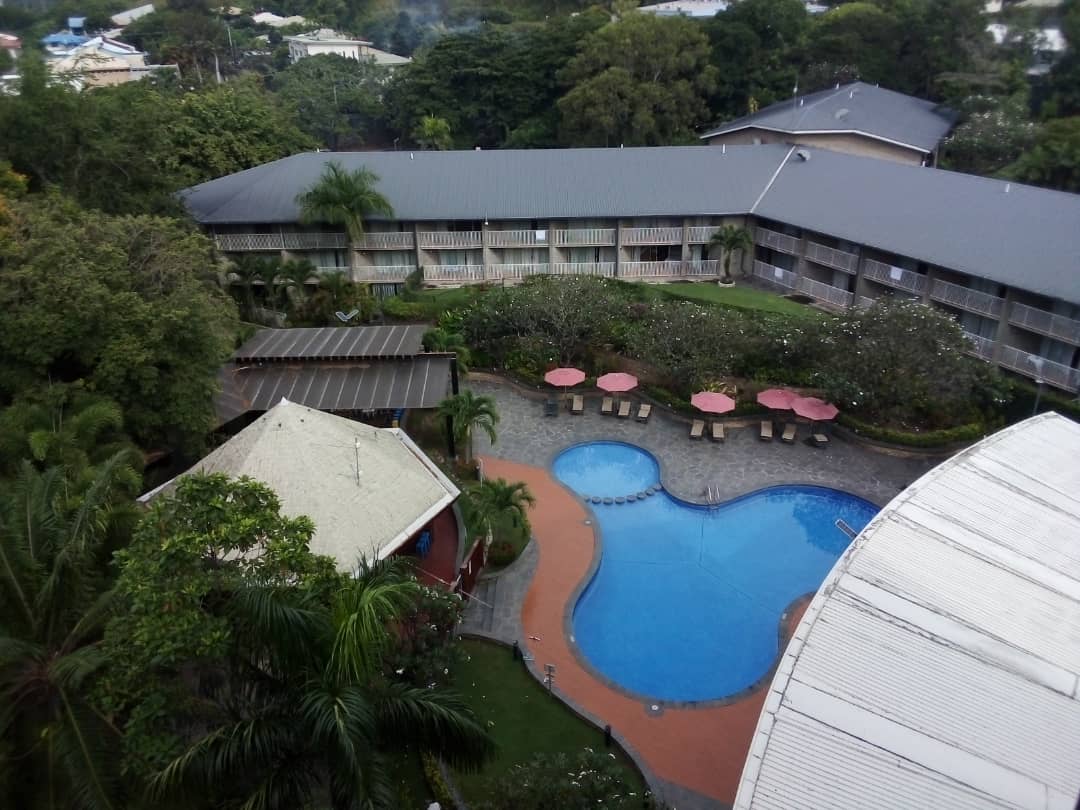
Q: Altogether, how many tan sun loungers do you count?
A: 9